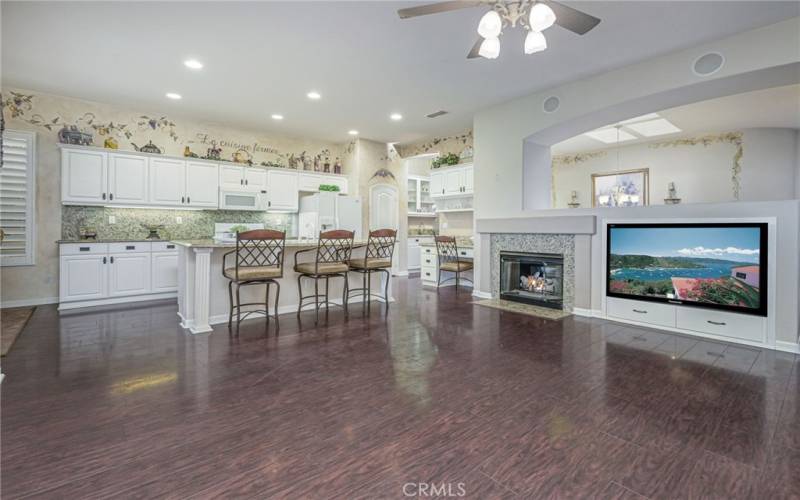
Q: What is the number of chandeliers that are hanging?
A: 1